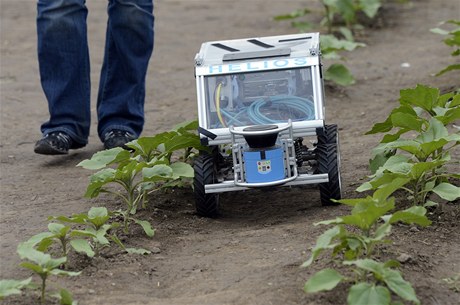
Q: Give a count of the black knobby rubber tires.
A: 2